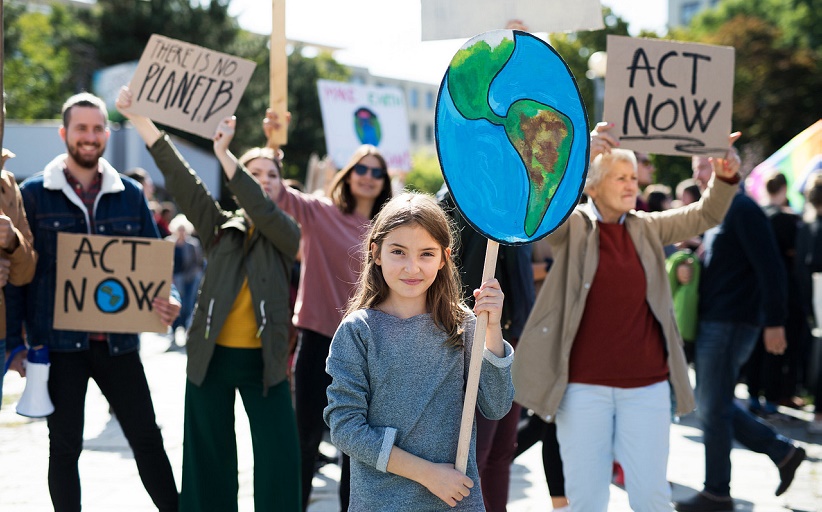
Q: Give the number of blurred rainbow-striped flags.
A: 1